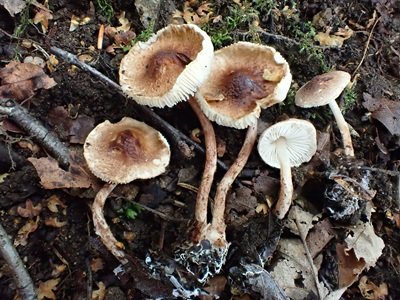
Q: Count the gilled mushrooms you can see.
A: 5